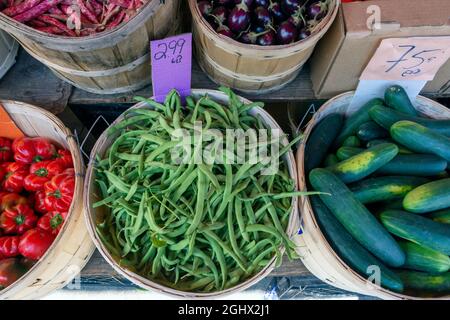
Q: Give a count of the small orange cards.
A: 1